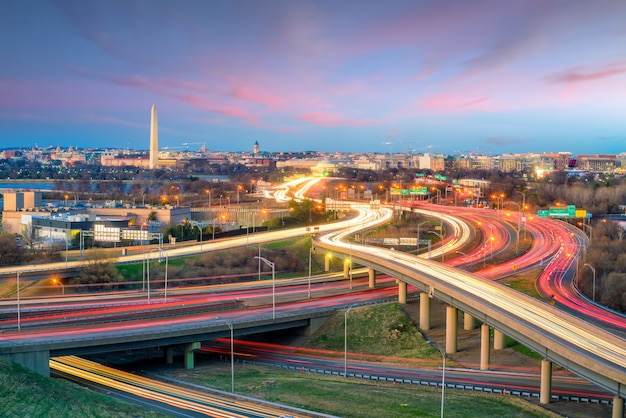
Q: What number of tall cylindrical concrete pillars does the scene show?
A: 11